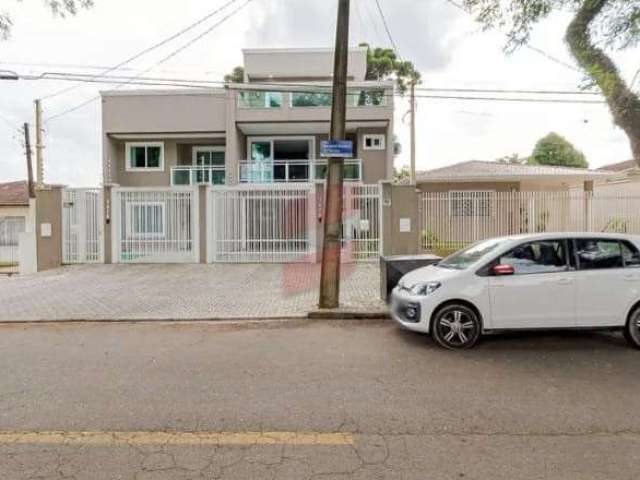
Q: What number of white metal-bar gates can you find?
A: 4